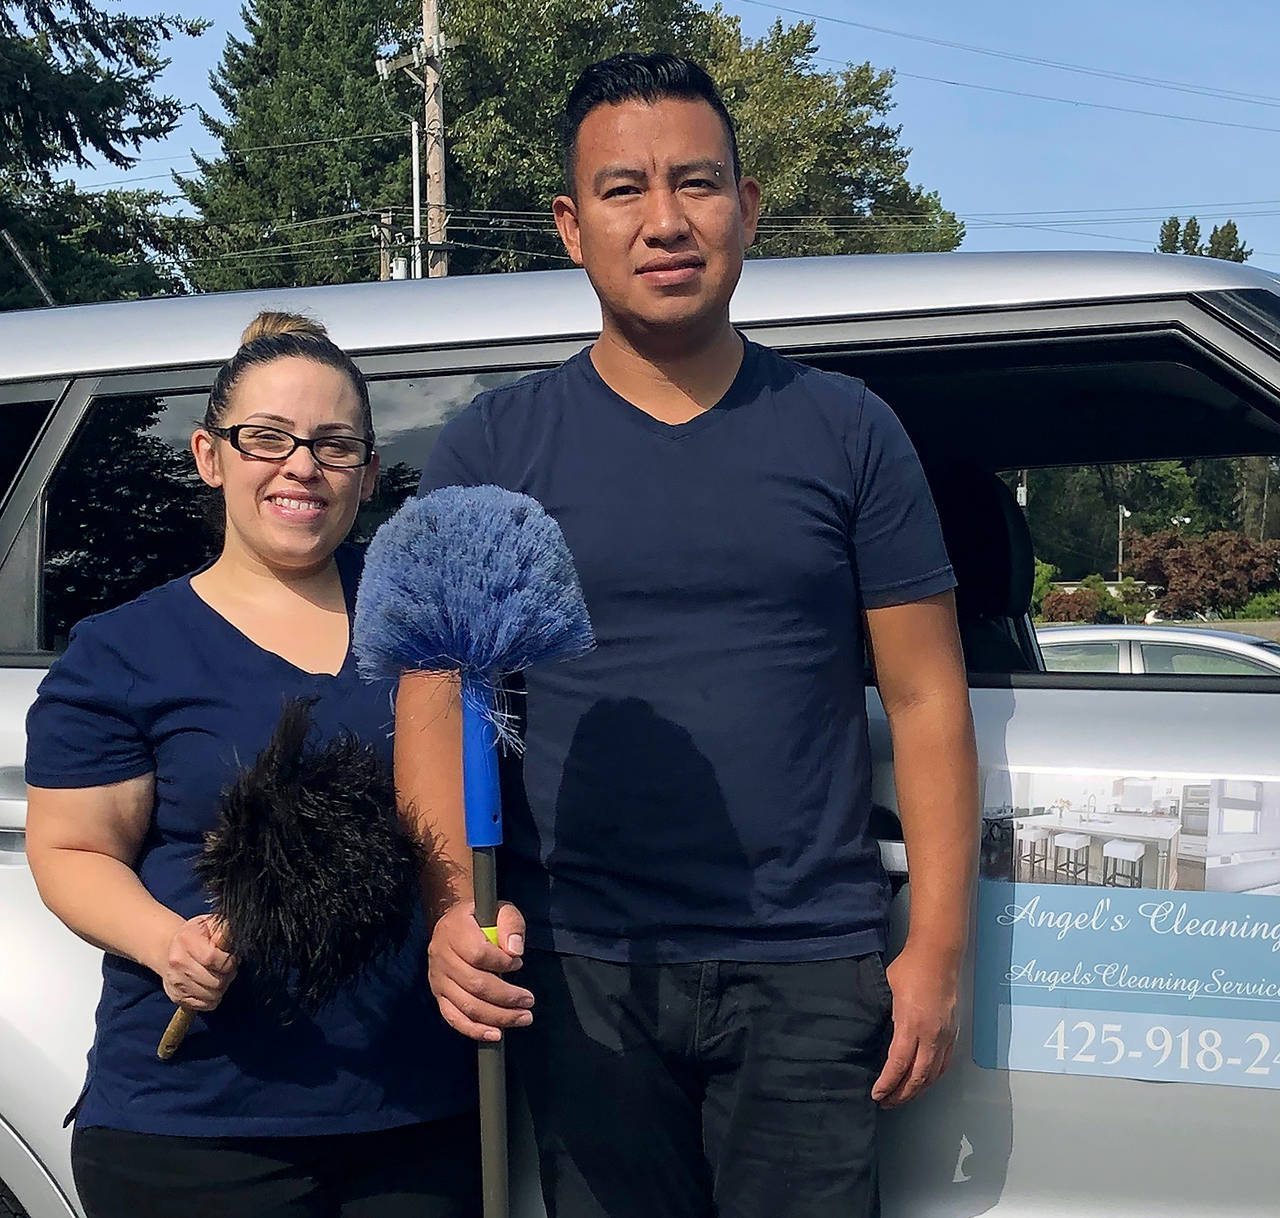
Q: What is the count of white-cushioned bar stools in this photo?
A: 3